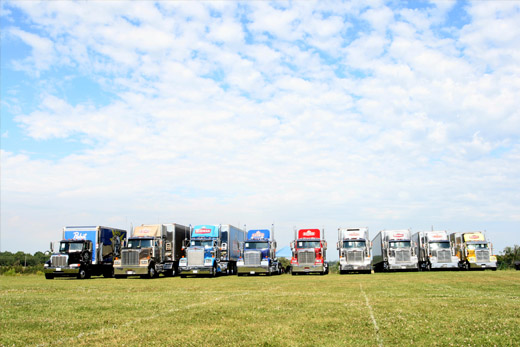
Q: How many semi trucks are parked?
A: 9